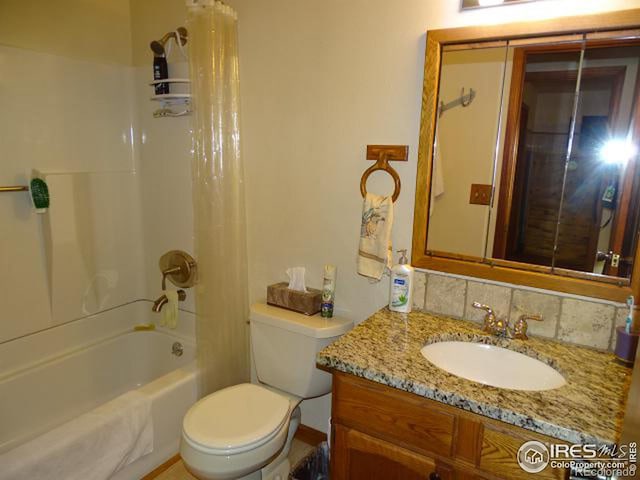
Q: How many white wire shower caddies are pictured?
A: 1